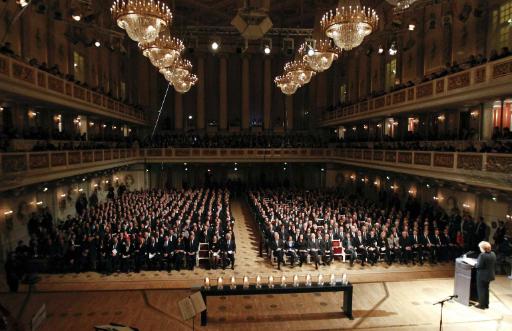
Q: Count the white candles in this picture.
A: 12